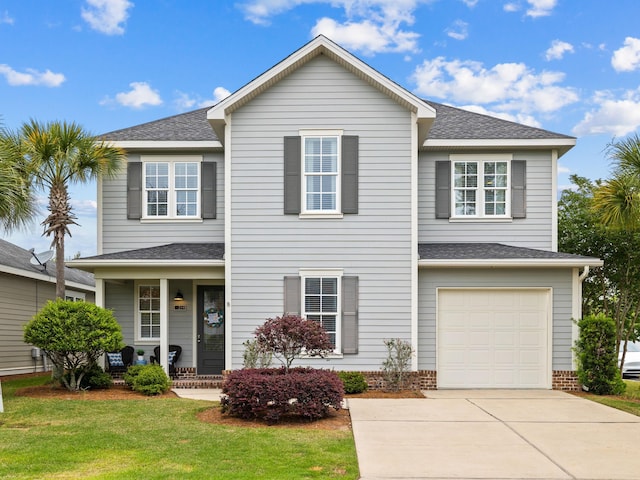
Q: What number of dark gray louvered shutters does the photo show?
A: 8